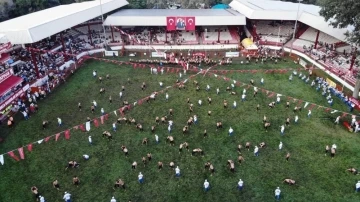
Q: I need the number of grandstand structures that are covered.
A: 3